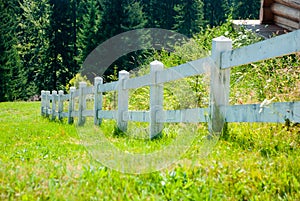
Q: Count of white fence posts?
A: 10